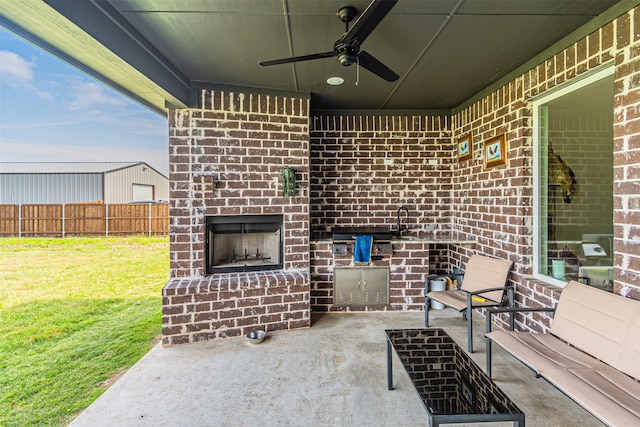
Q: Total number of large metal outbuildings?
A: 1